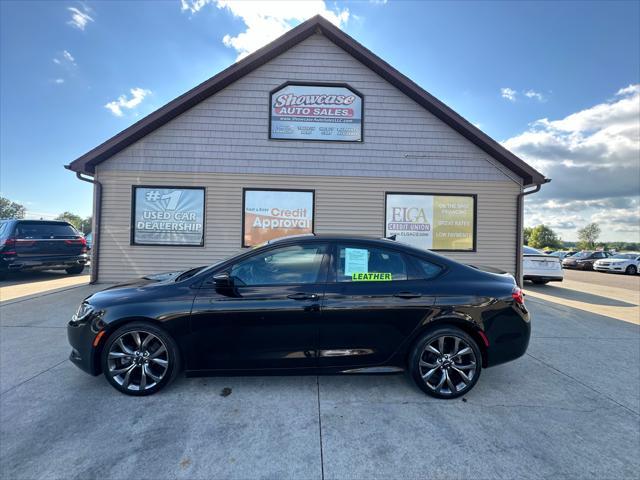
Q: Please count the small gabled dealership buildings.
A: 1